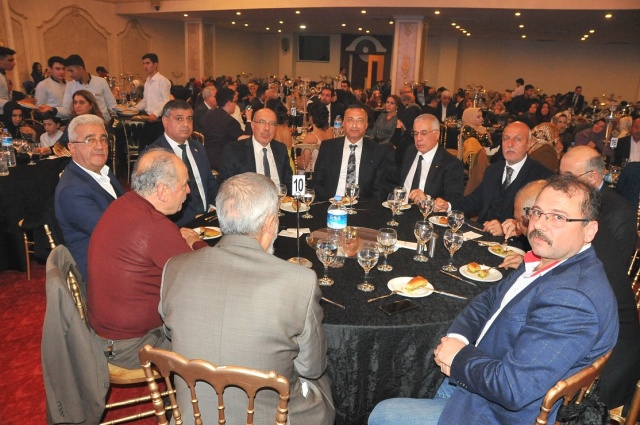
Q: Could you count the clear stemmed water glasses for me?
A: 12